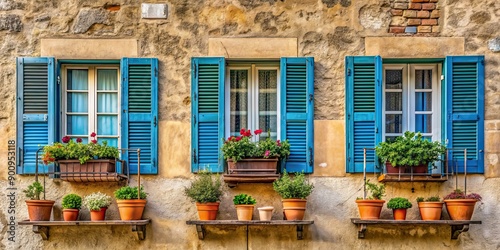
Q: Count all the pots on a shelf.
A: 12